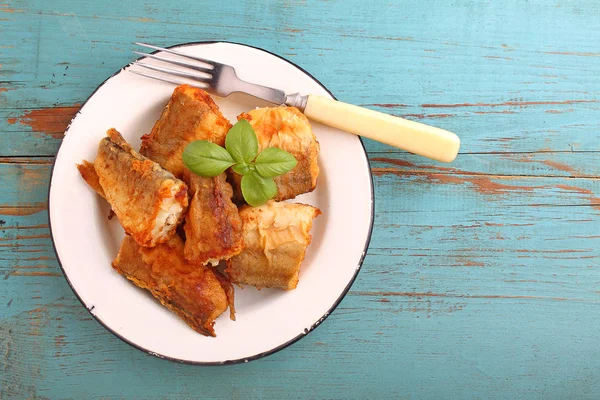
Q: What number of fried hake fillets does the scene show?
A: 6